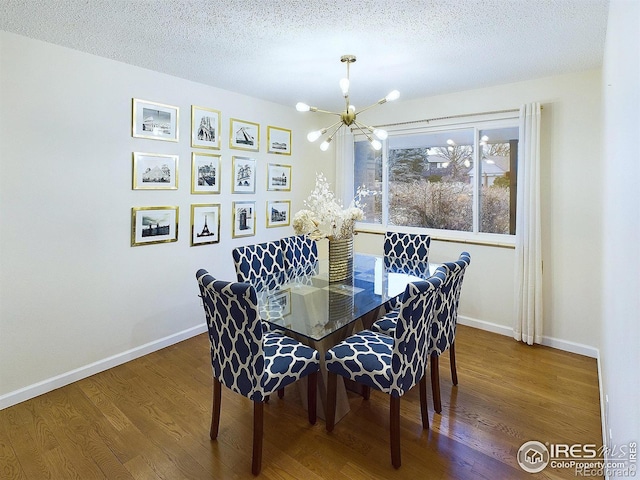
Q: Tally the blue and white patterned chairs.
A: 6